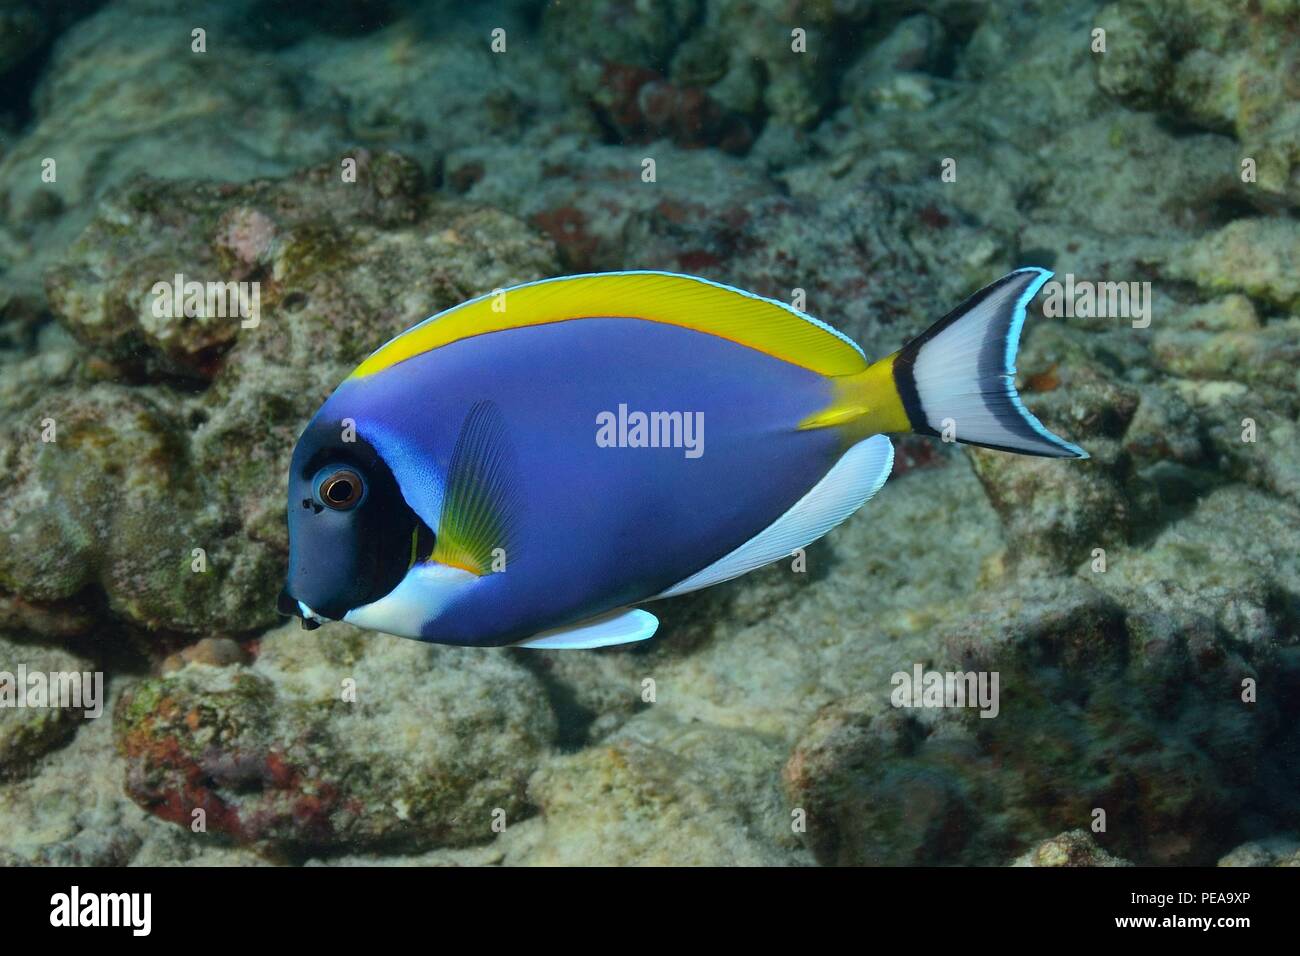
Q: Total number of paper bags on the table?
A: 0